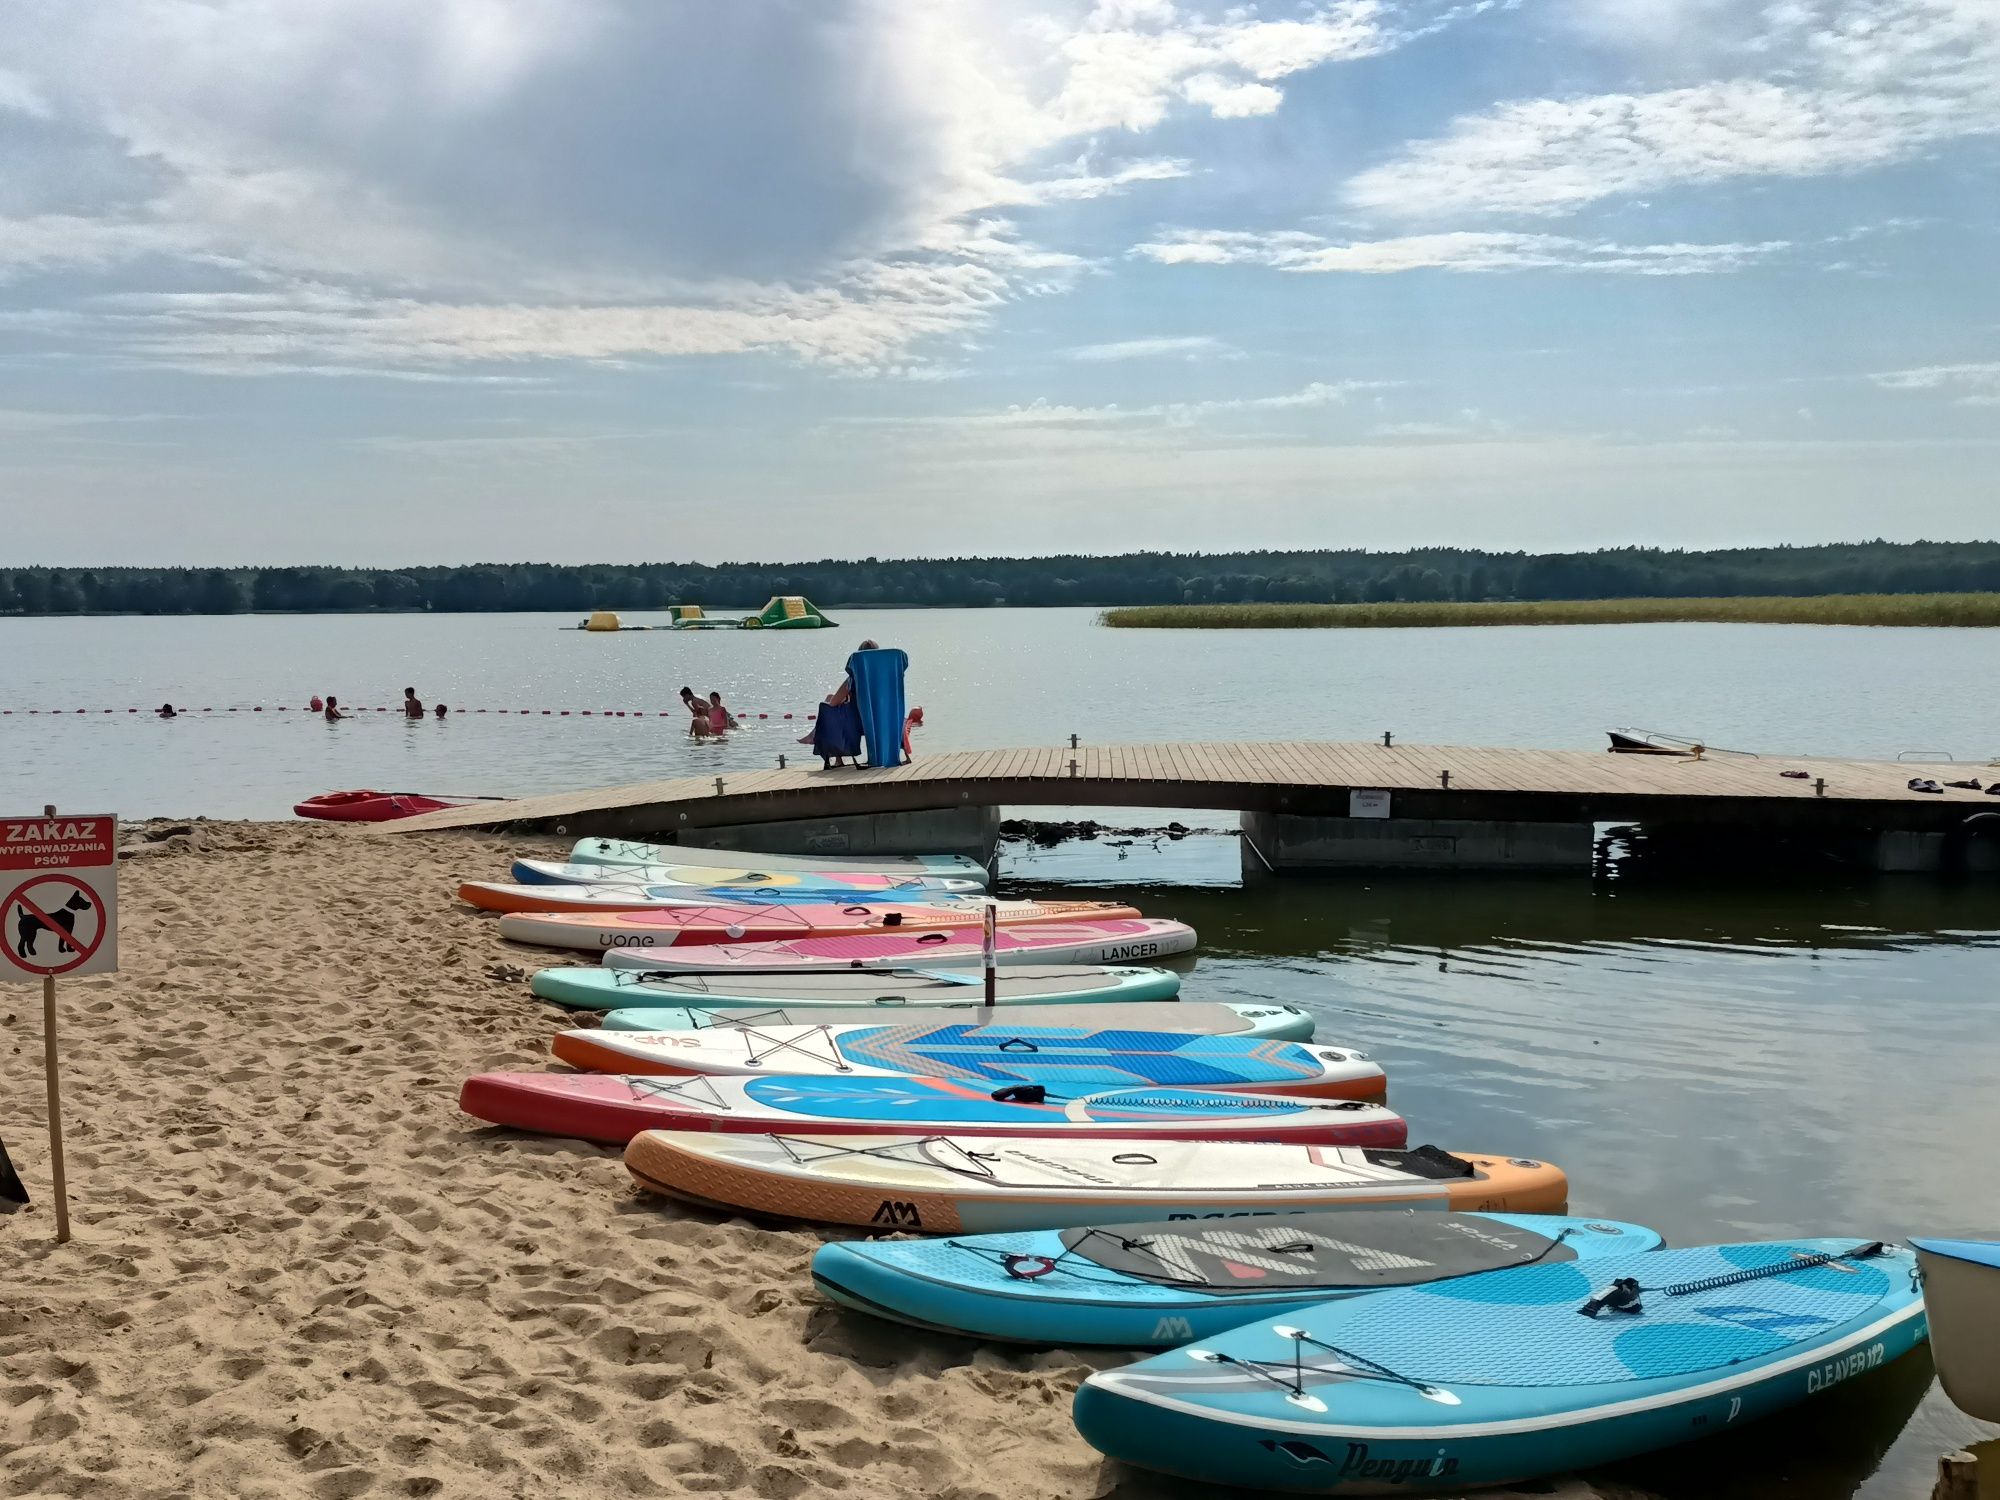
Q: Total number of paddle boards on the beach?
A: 12